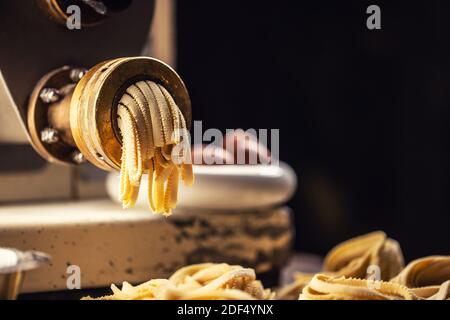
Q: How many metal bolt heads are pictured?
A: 4